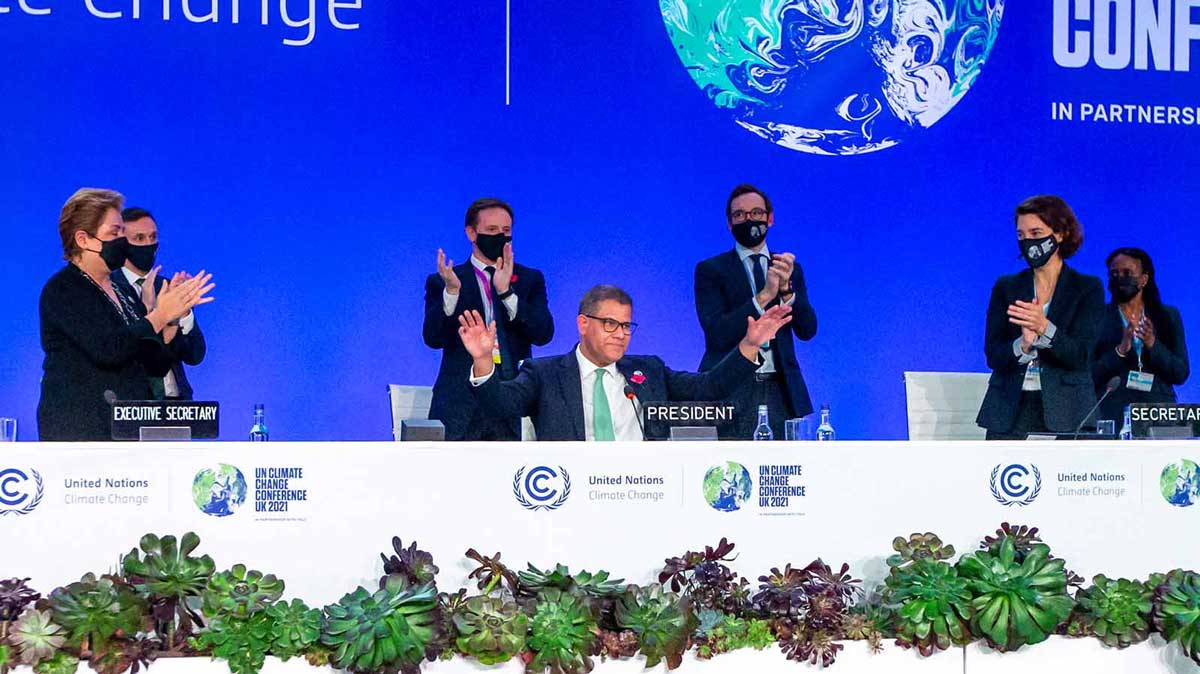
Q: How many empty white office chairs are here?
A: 2